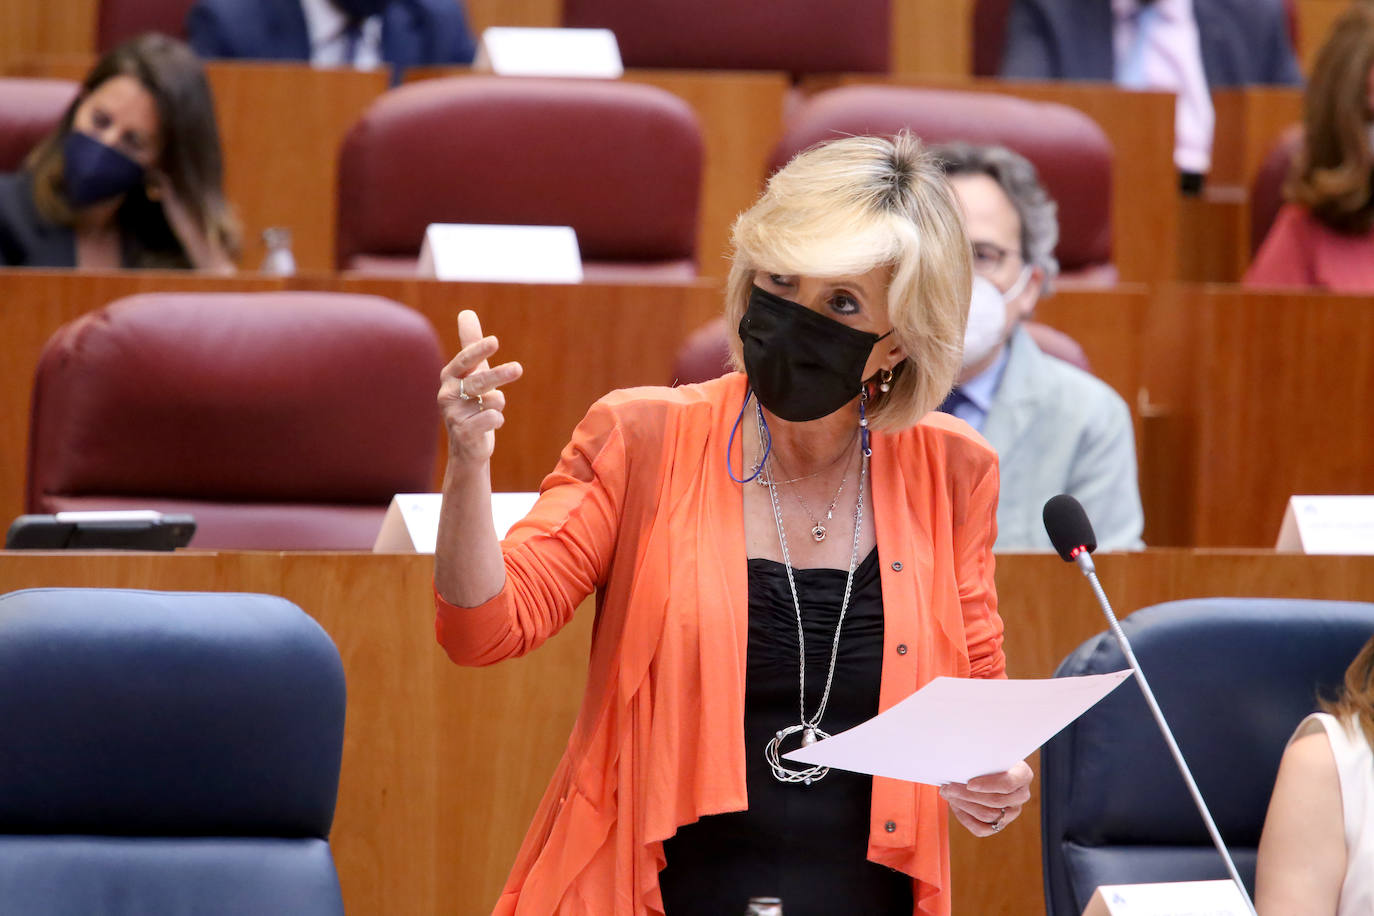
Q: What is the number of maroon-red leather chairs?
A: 9